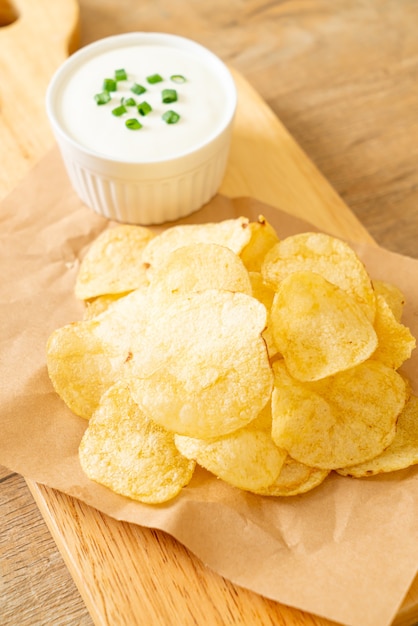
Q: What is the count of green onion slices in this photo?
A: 12